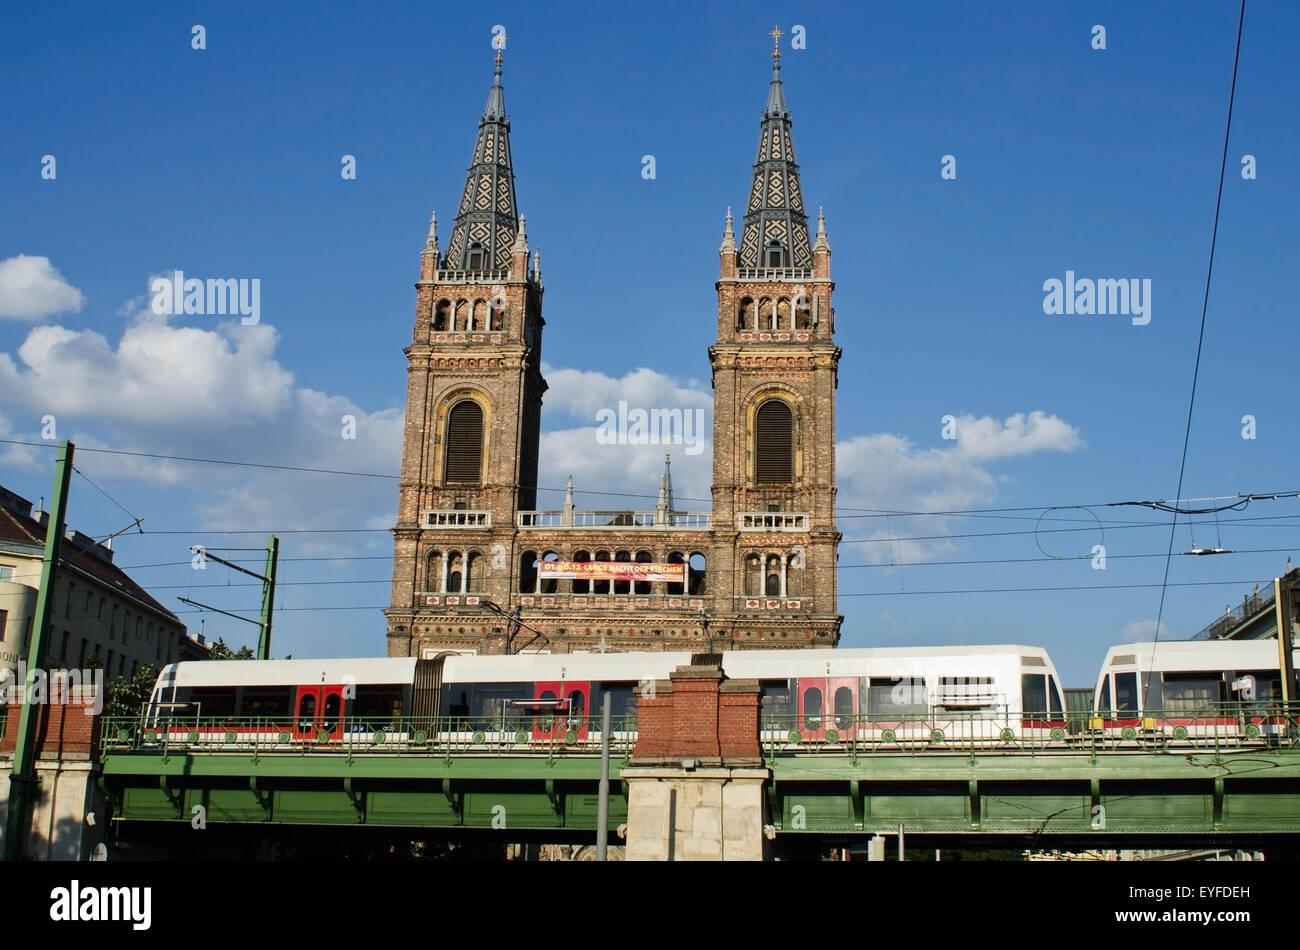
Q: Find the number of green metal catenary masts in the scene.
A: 2